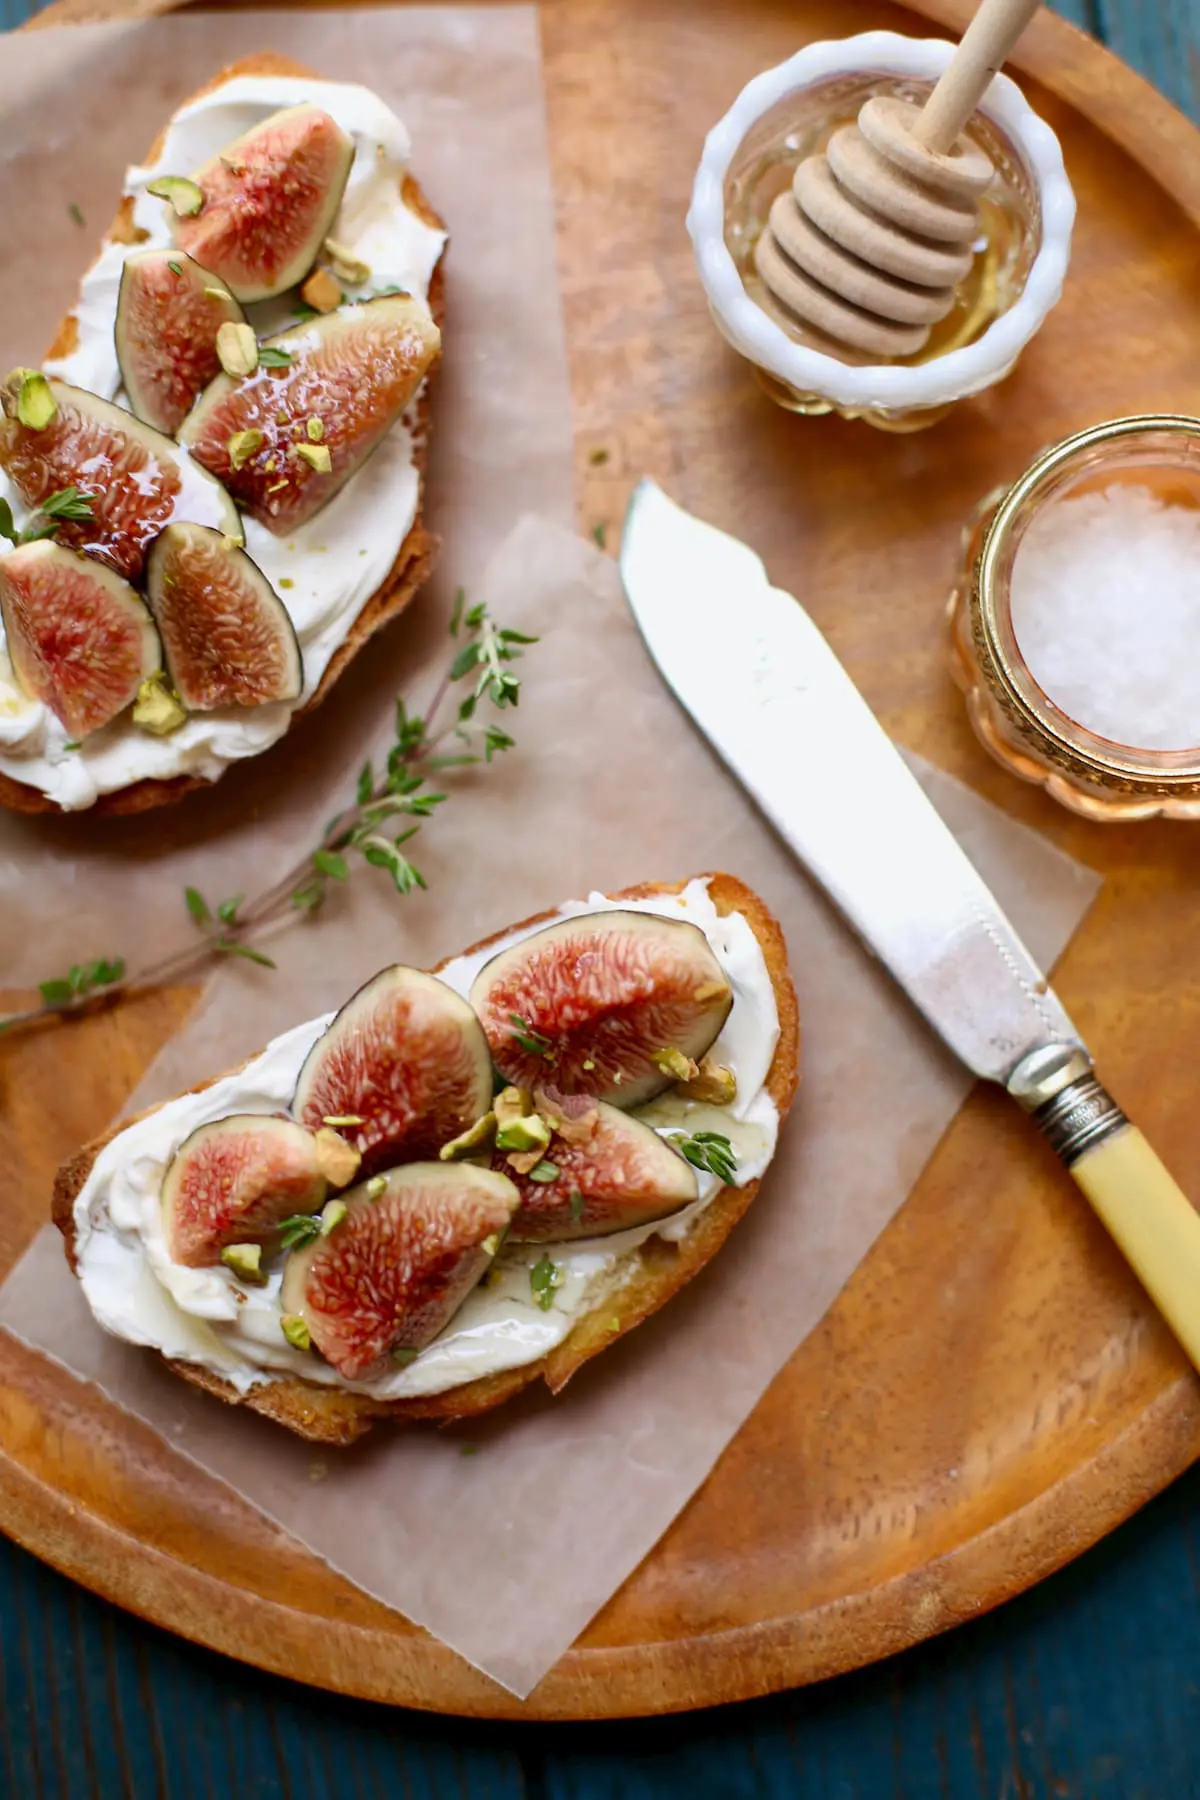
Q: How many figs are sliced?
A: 11